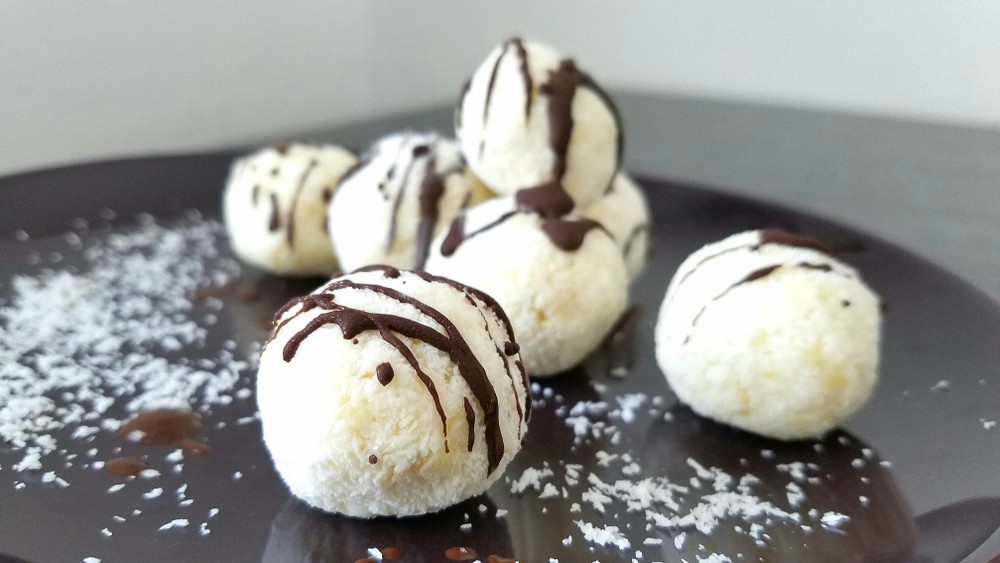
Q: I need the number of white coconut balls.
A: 7